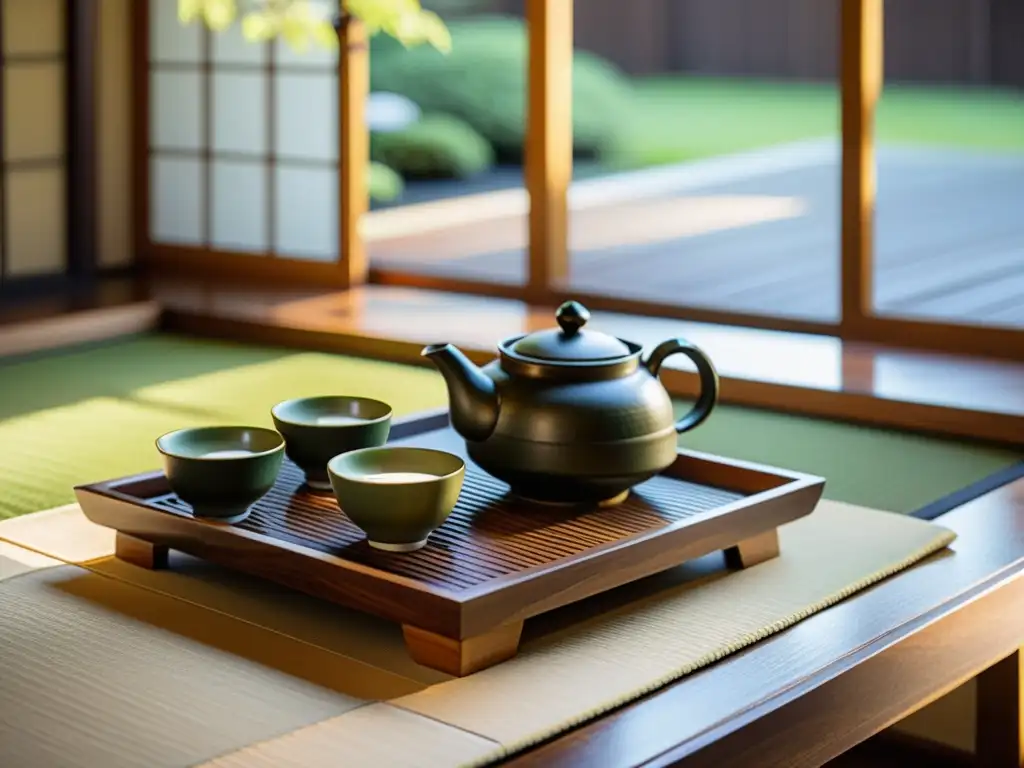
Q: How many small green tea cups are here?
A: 3